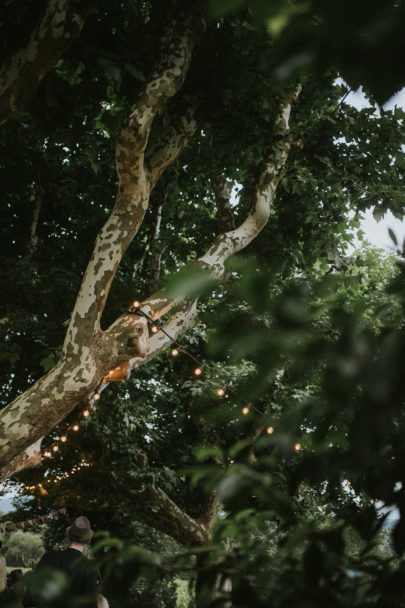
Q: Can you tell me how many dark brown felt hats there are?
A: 1